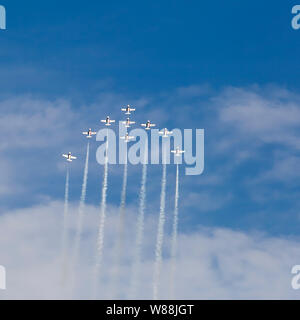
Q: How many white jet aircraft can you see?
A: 9